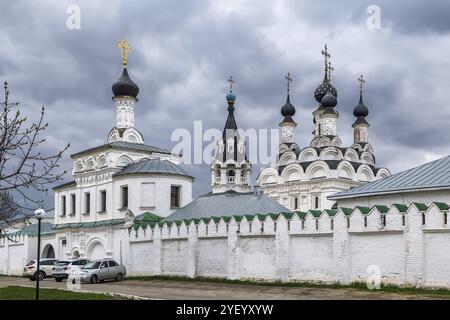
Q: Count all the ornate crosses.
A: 6